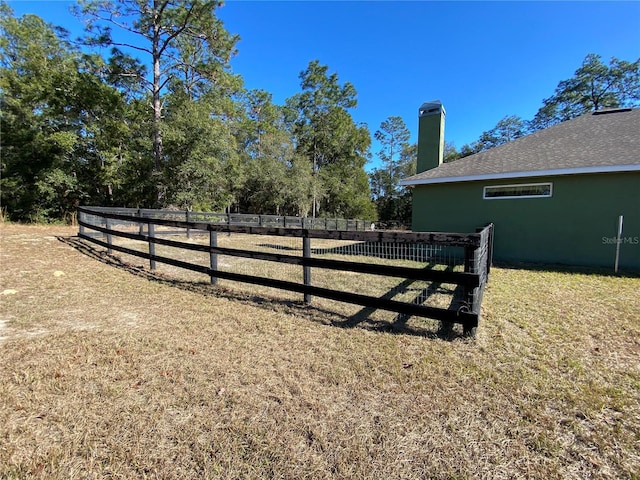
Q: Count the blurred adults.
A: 0